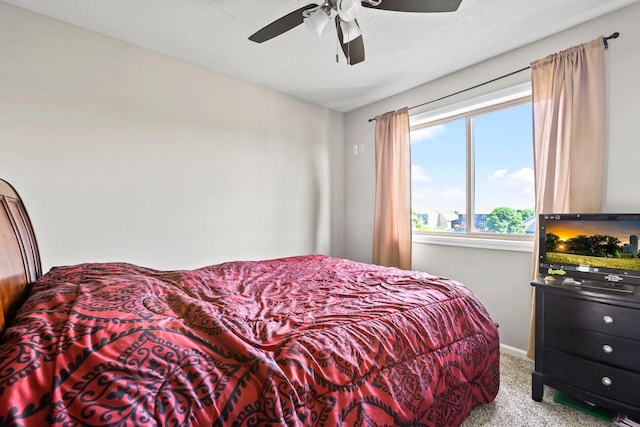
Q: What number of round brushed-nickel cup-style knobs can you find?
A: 3